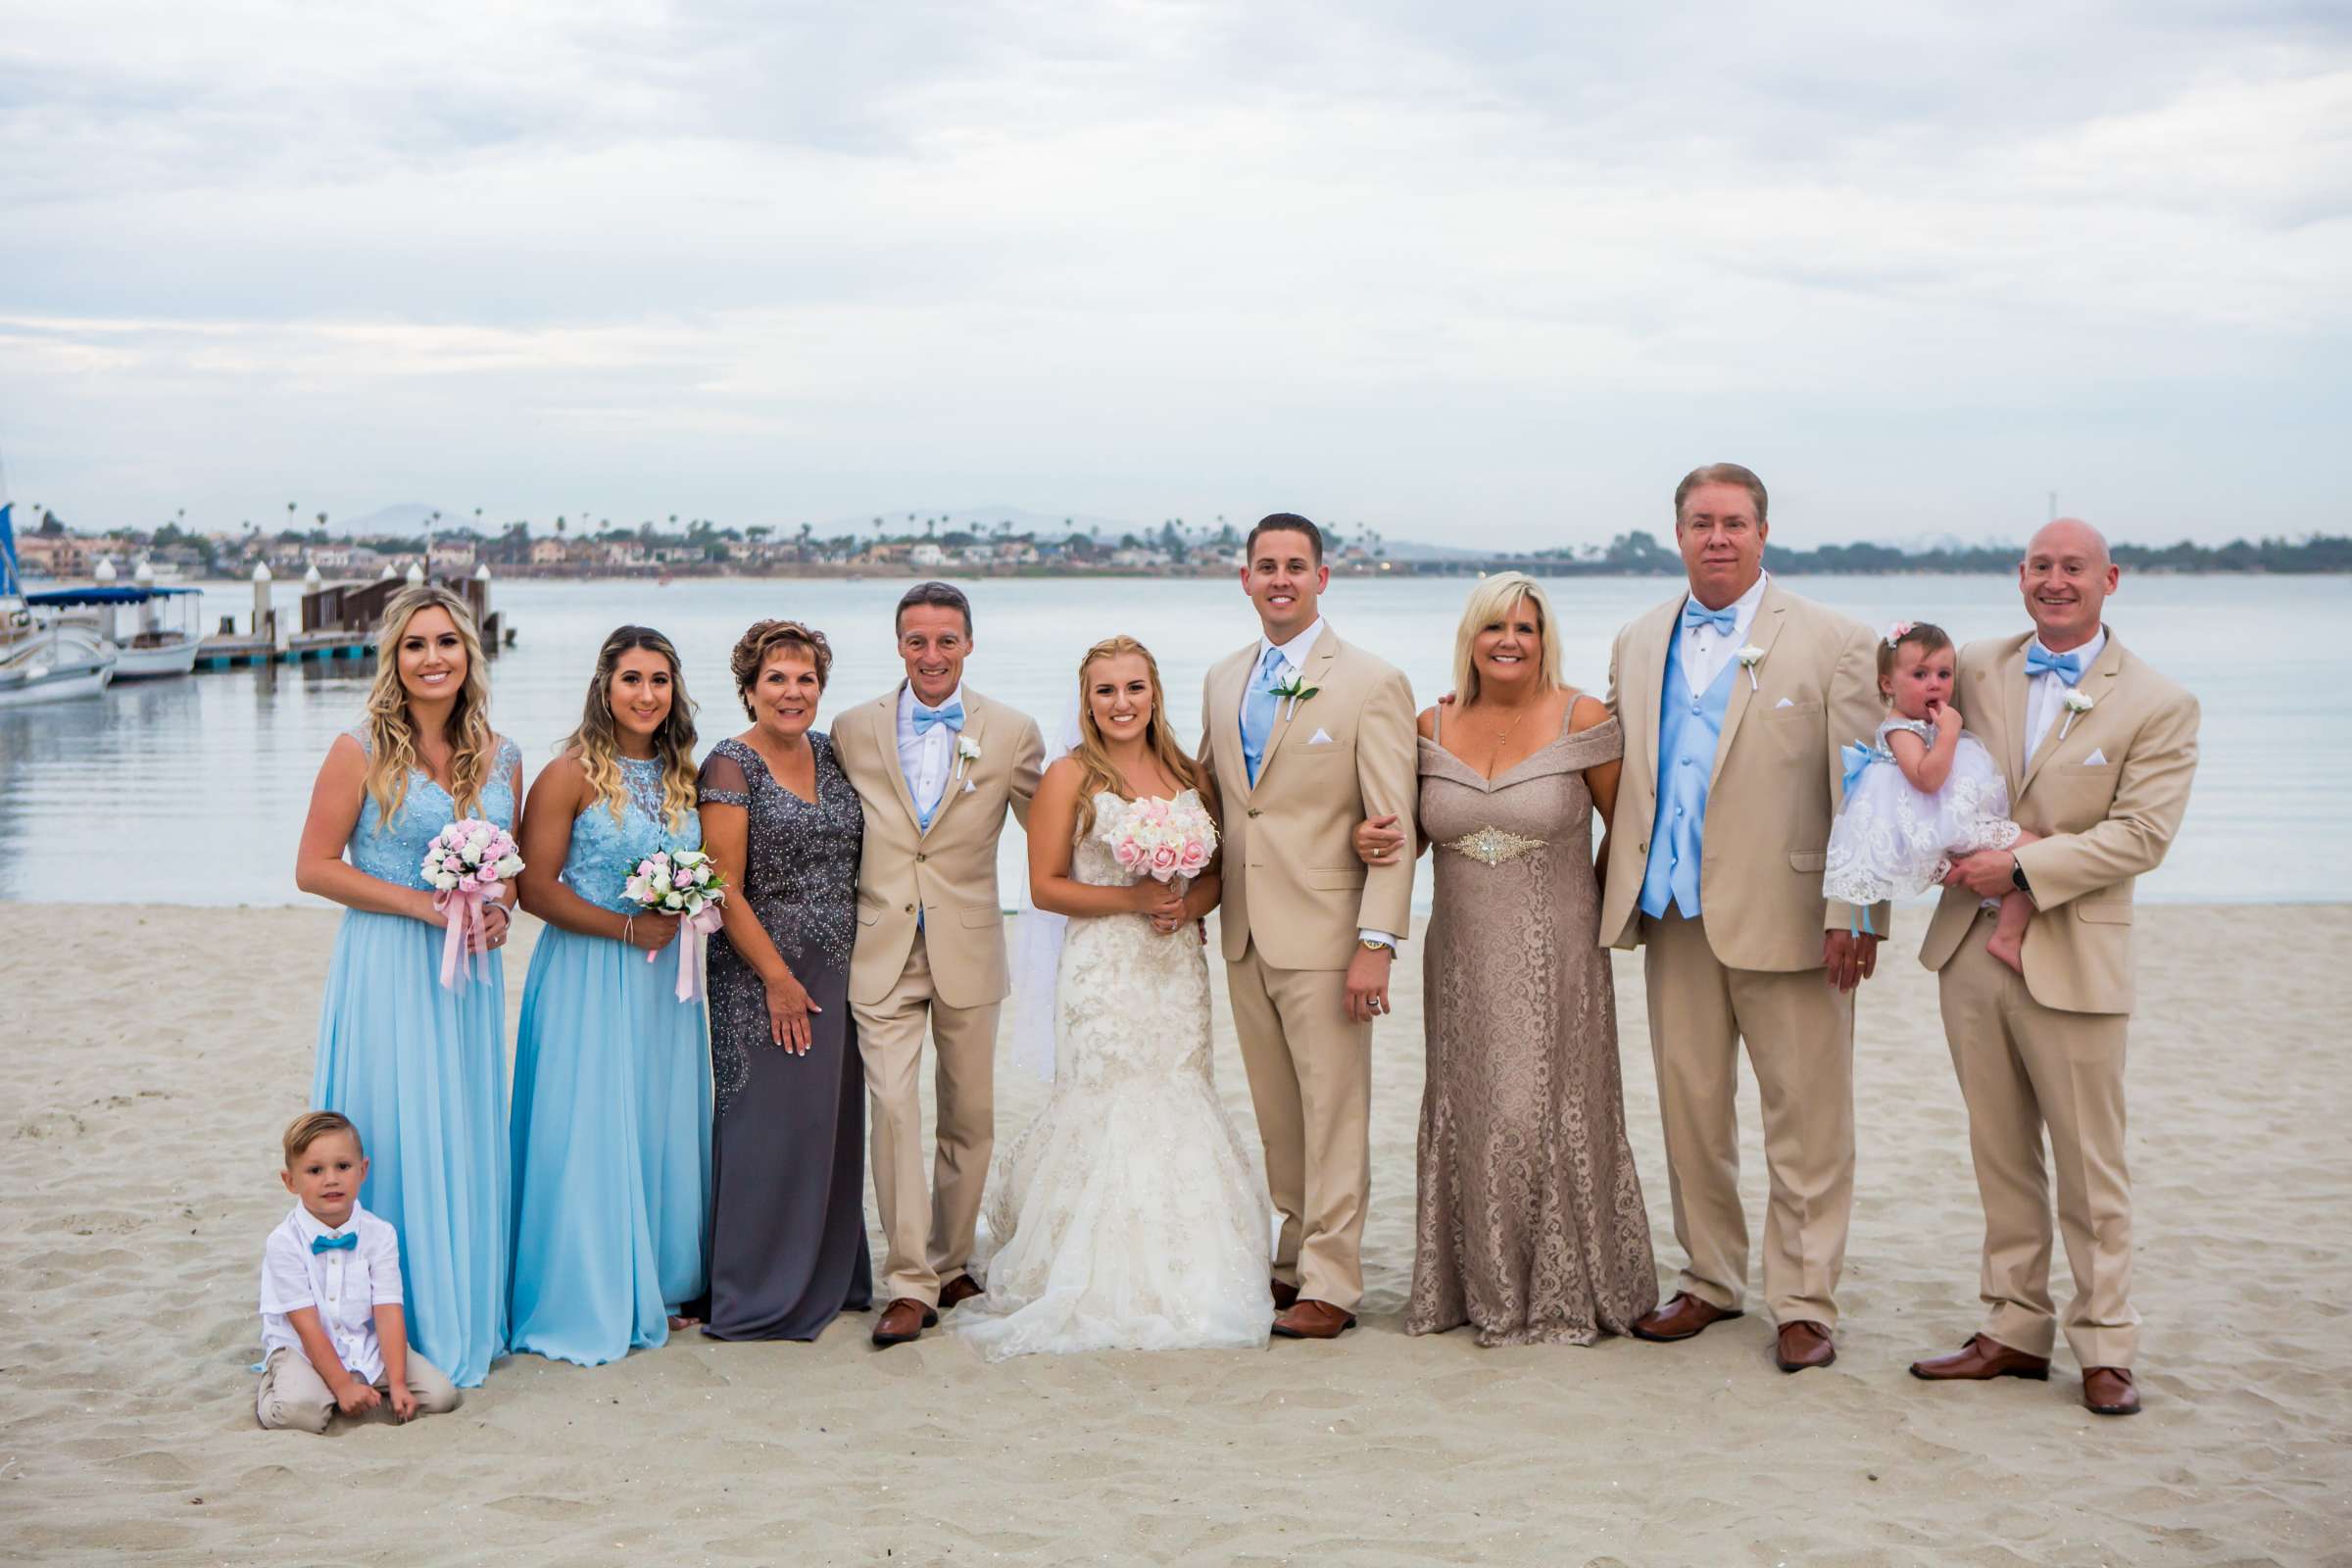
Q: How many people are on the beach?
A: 11